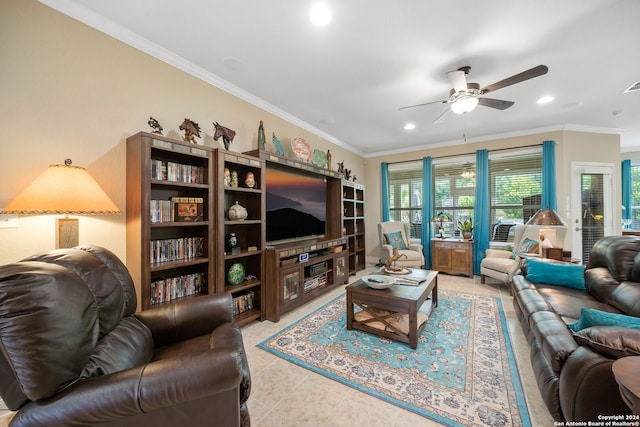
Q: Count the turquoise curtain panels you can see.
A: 5